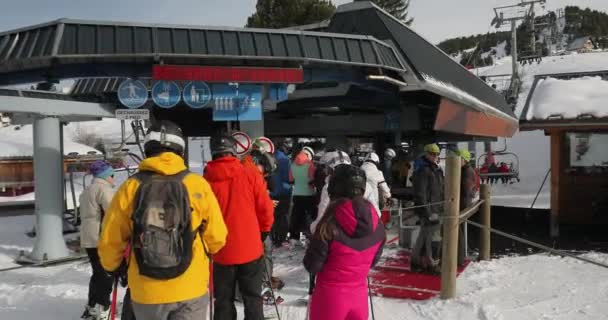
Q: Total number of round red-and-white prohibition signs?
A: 2